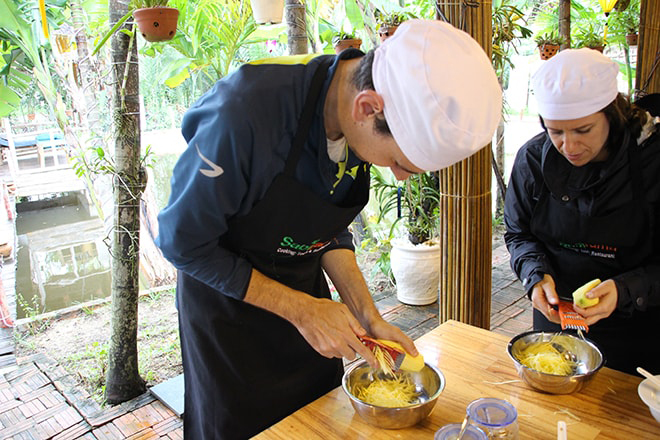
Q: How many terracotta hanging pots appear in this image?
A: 6